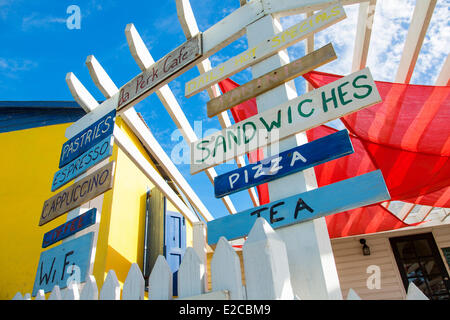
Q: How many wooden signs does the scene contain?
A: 11